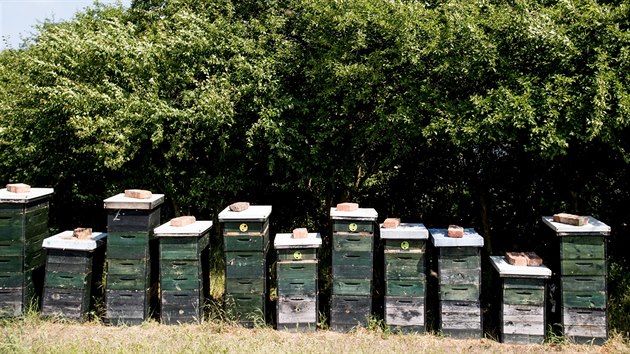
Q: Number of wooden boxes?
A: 11